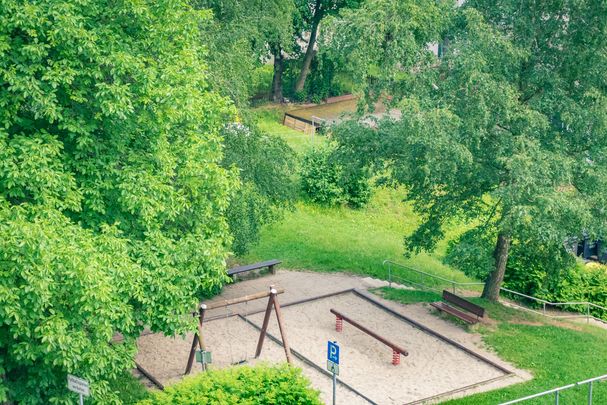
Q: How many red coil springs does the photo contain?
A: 2